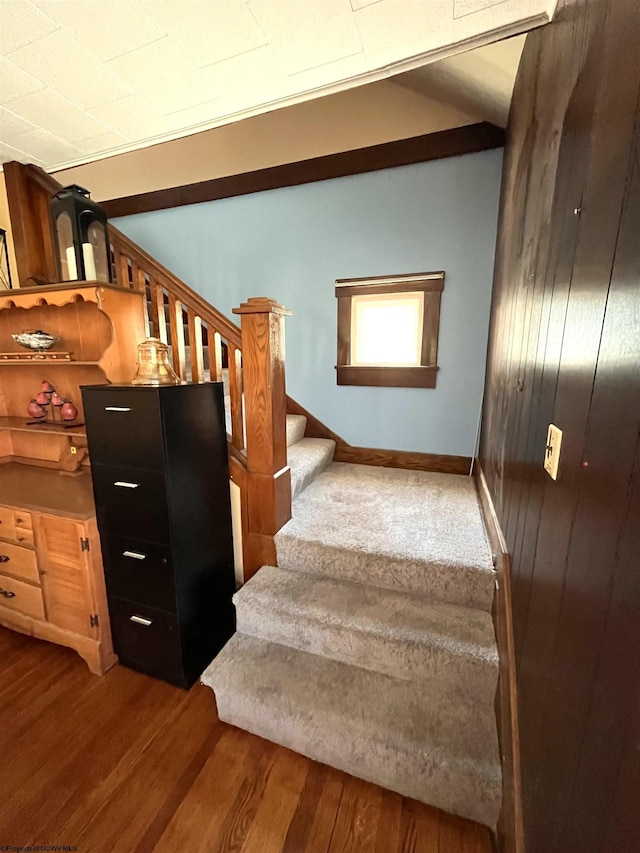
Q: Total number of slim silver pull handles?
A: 4